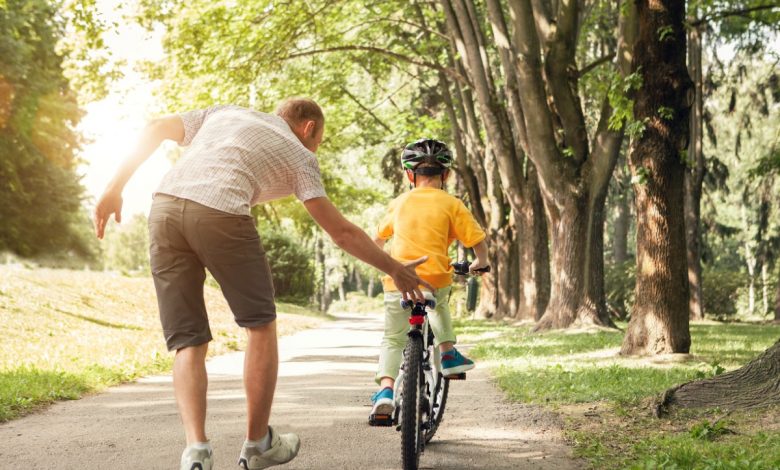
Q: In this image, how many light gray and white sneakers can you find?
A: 2